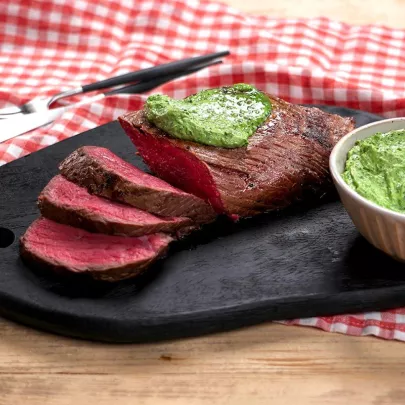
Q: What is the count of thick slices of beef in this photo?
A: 3